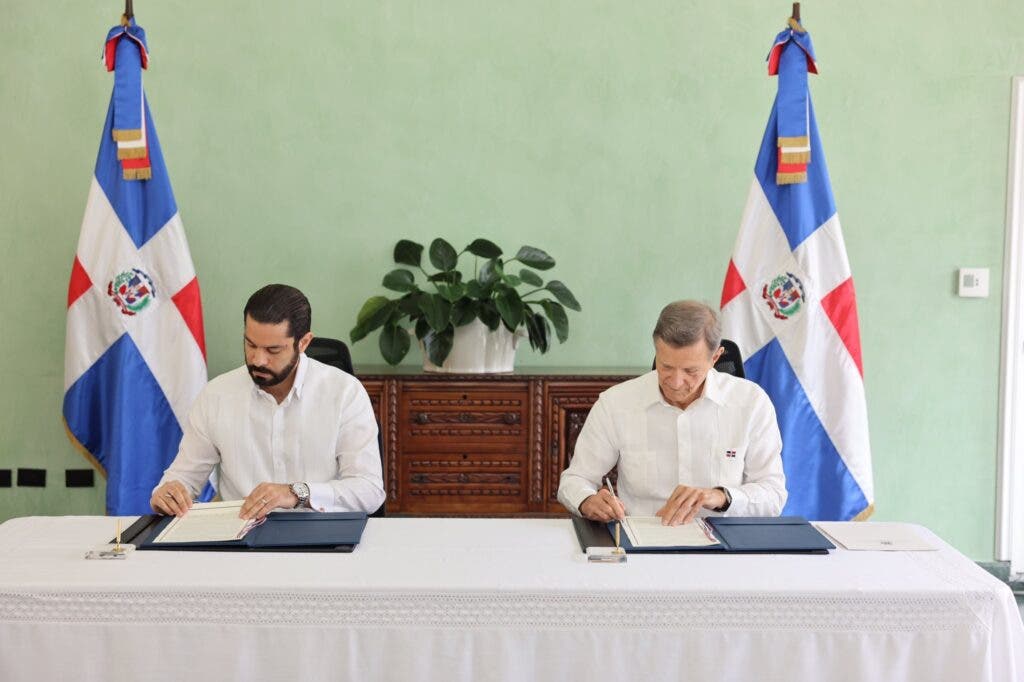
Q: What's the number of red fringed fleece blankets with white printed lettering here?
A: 0